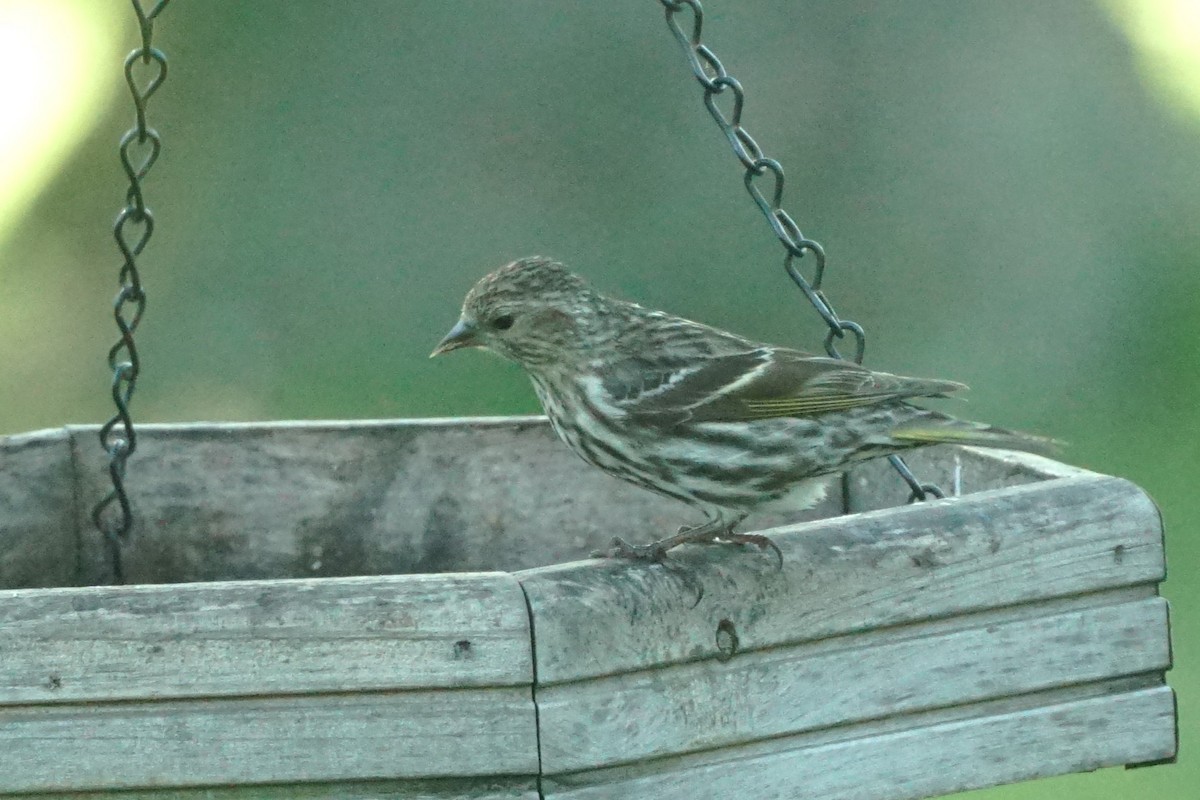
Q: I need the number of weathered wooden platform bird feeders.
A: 1